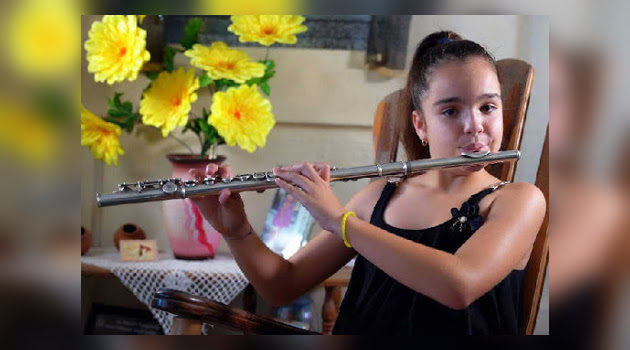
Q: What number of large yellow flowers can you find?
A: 6